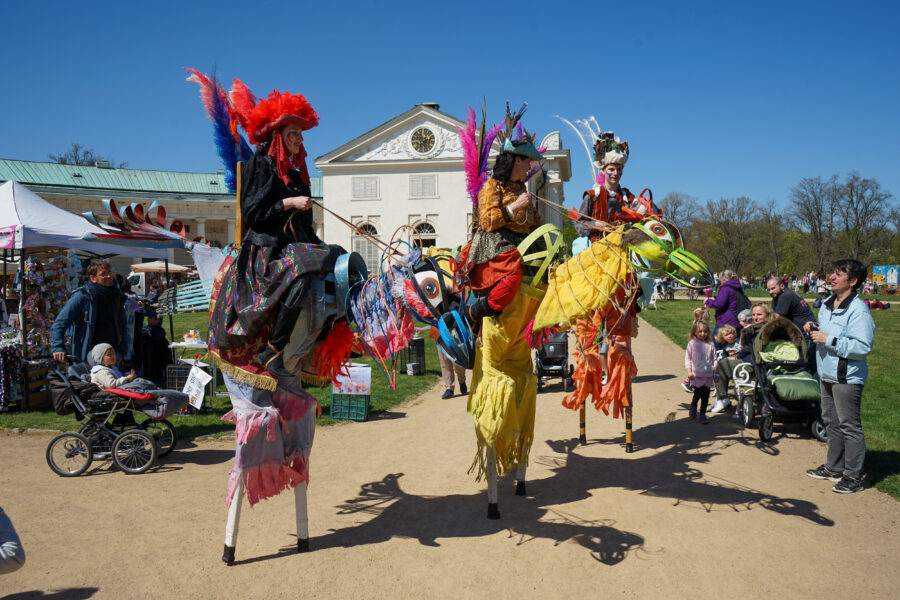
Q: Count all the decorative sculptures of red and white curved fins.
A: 1